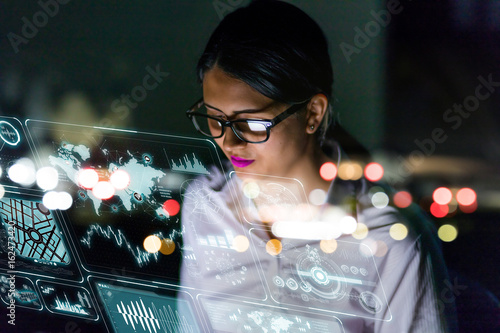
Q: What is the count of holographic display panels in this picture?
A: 9